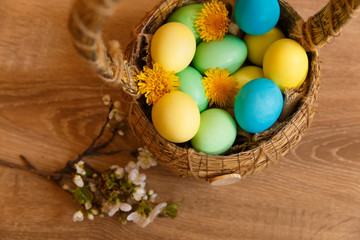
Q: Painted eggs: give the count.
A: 11